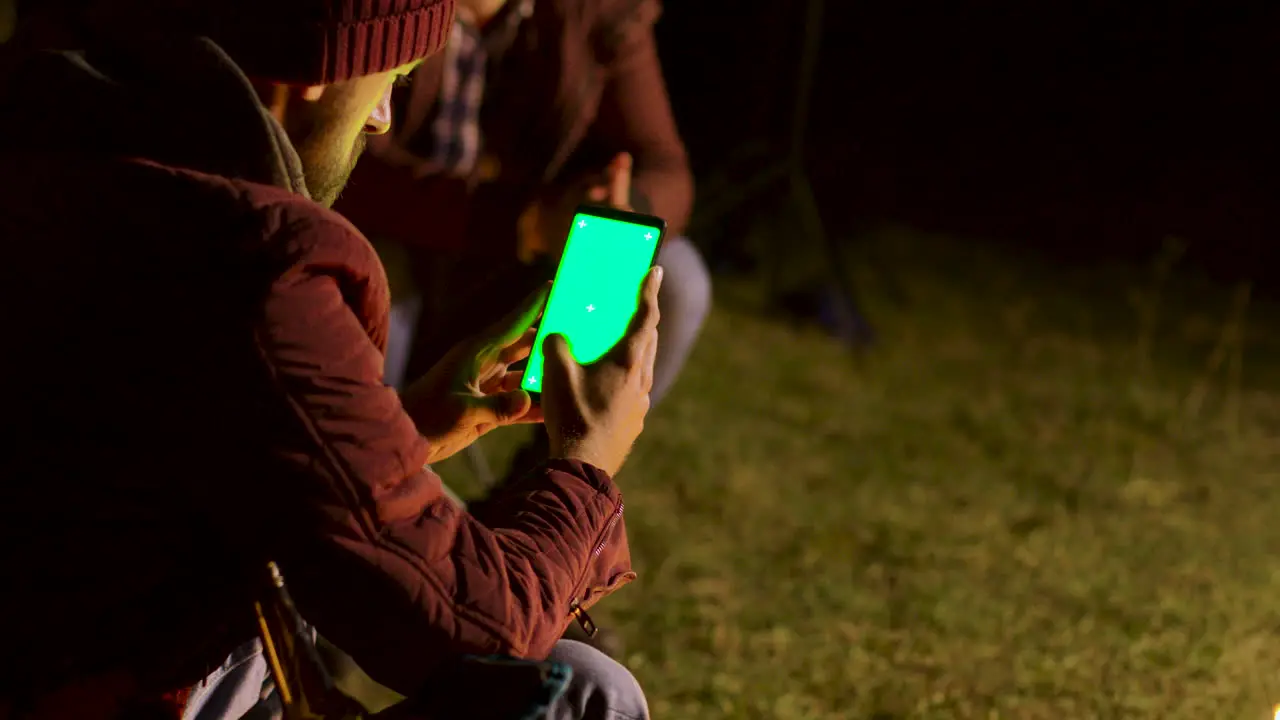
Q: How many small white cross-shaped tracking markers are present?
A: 4